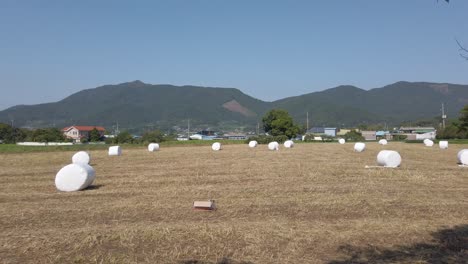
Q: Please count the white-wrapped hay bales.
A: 15